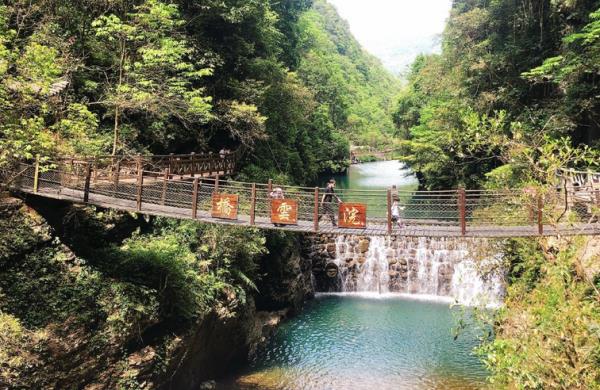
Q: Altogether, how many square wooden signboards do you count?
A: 3